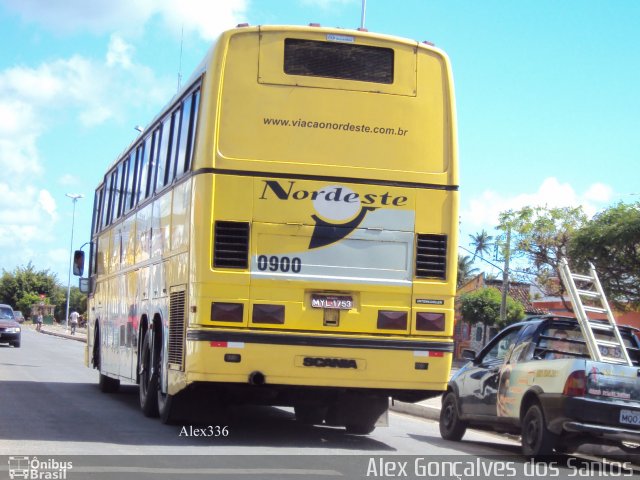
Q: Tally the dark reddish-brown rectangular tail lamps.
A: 4